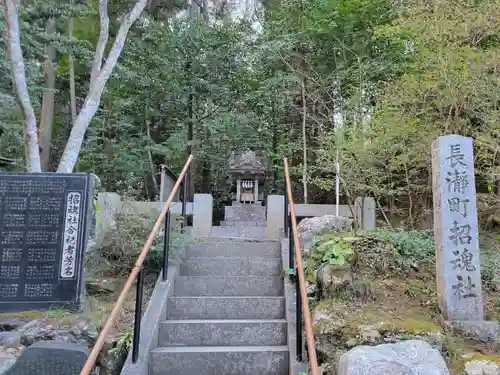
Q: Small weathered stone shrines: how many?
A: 1